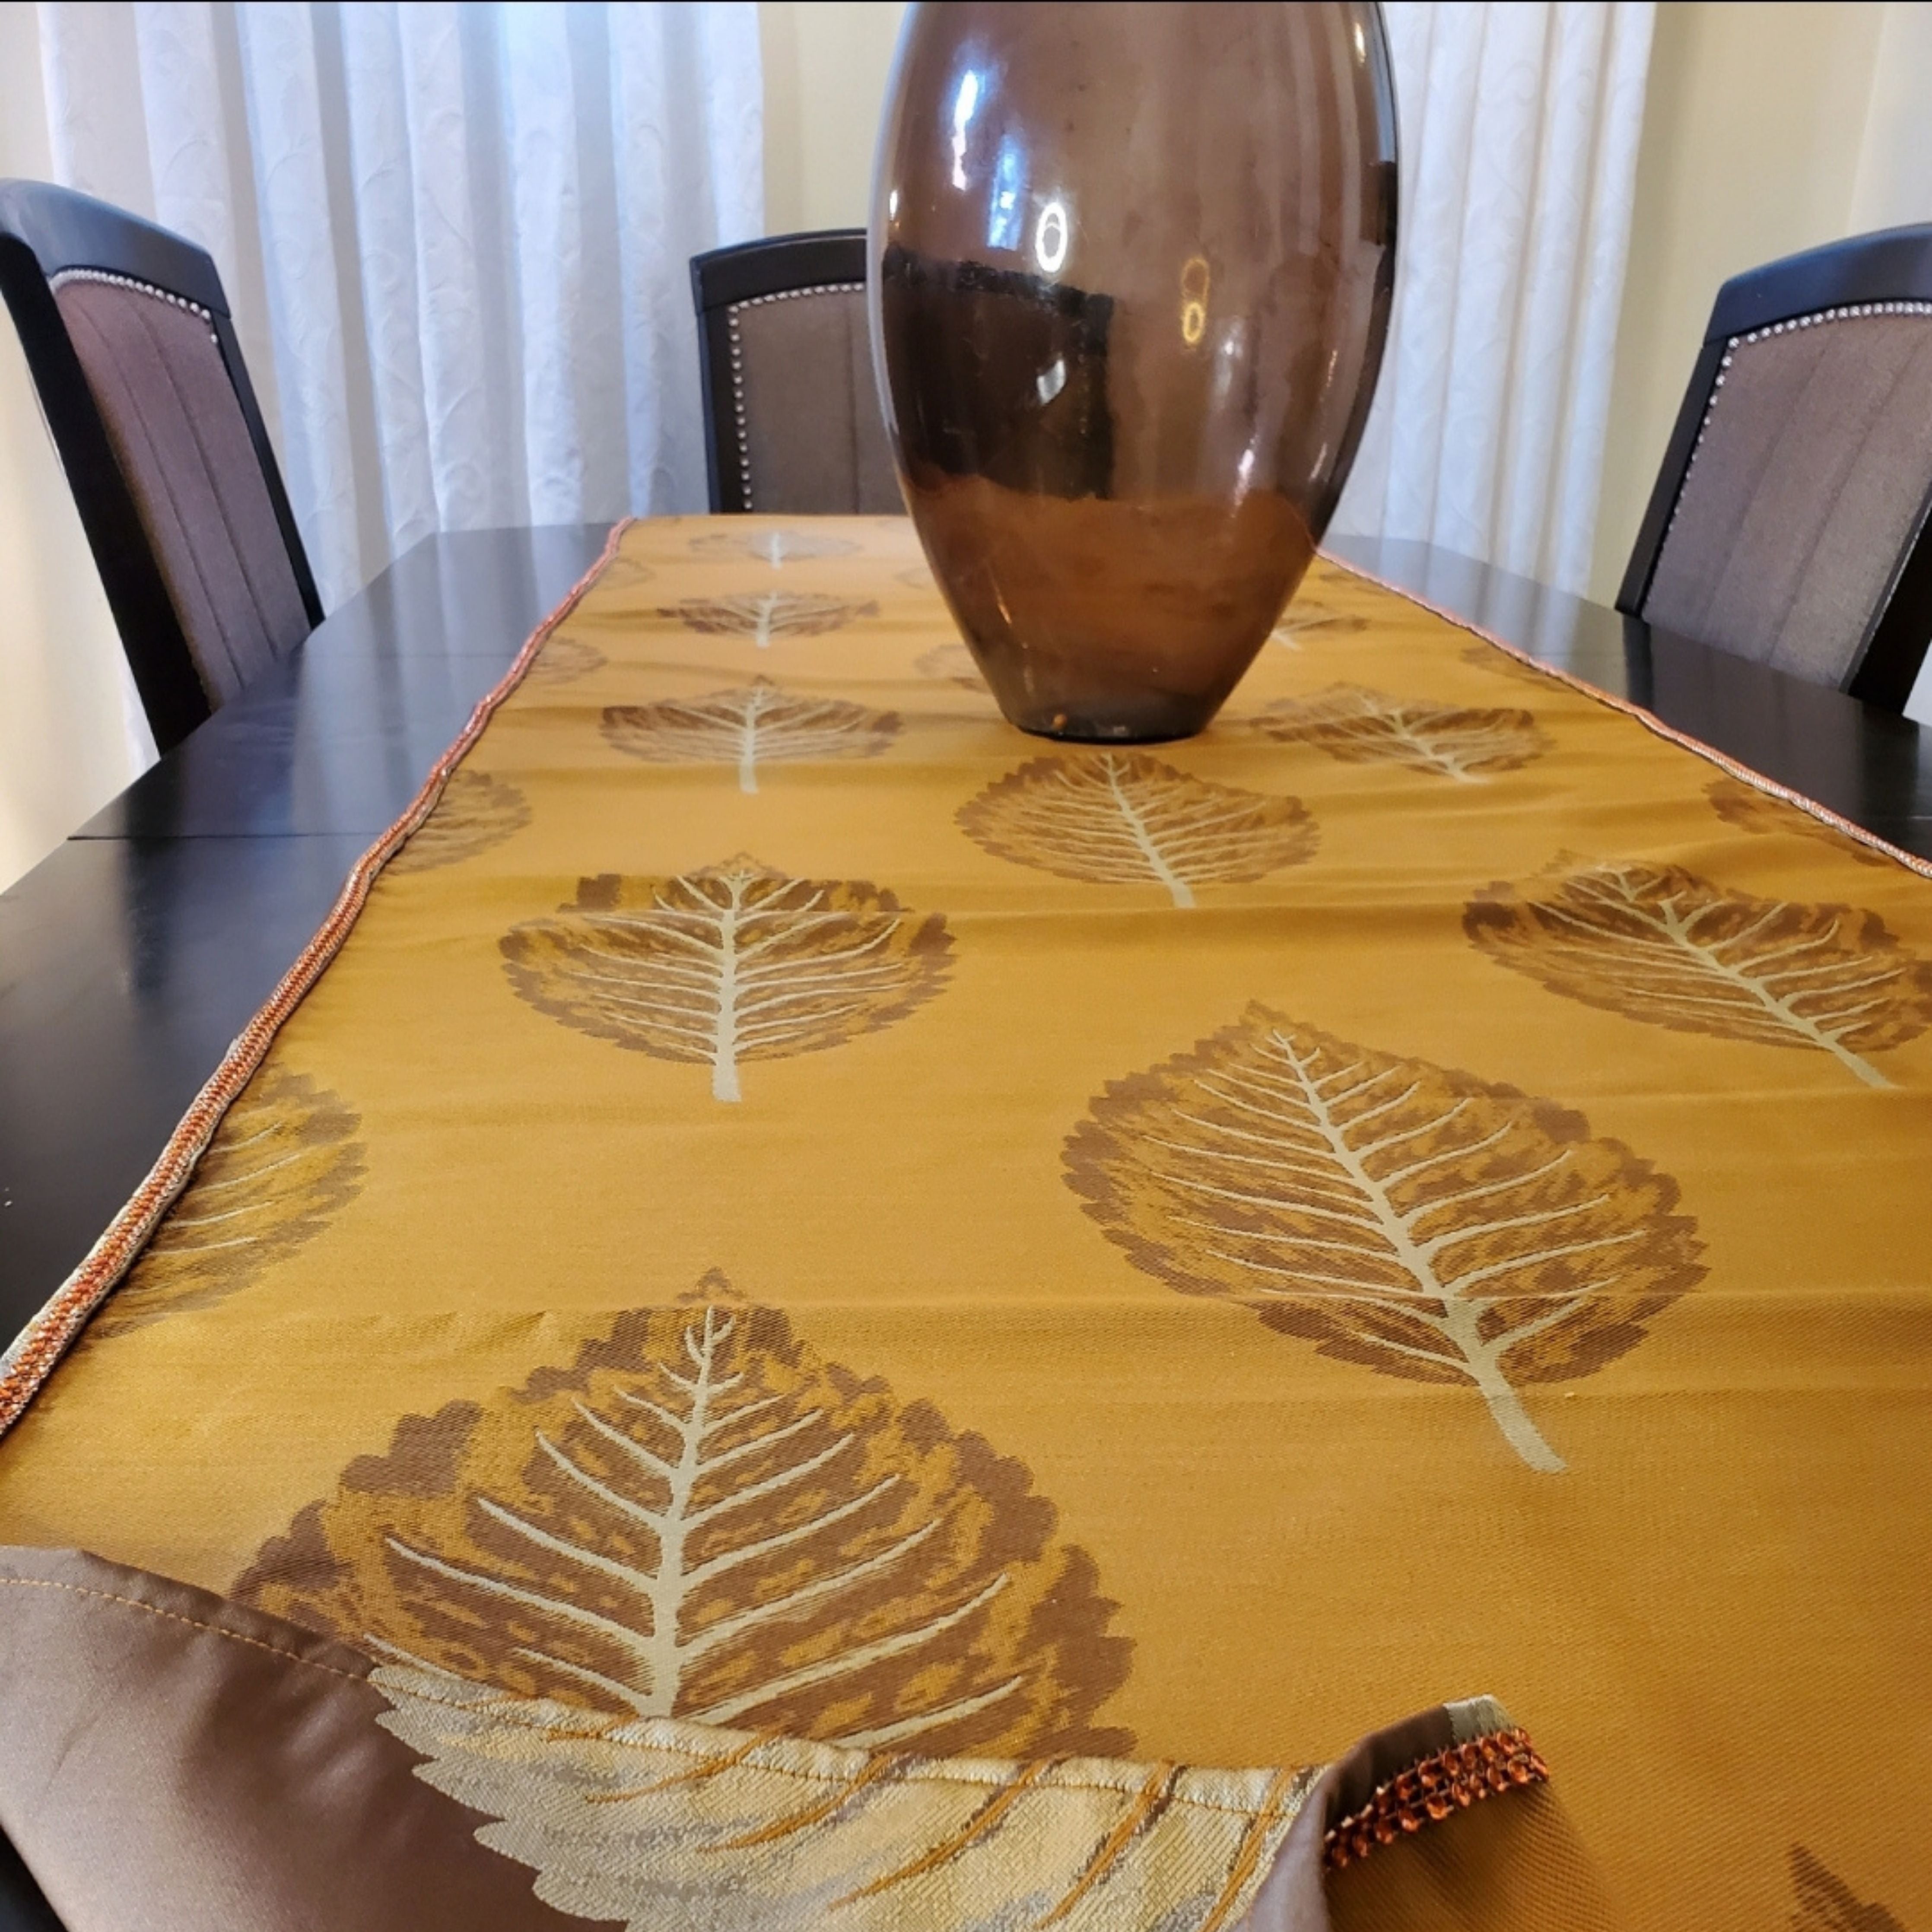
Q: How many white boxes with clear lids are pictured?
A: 0